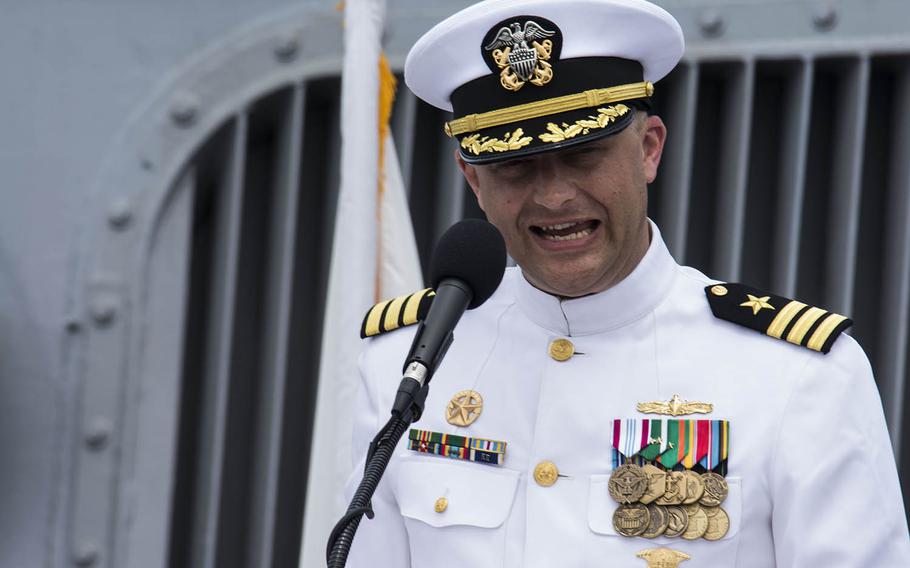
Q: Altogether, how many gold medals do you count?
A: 10